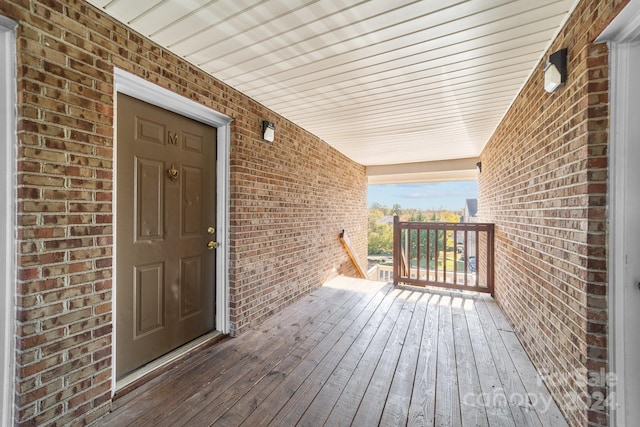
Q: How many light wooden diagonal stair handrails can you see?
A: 1